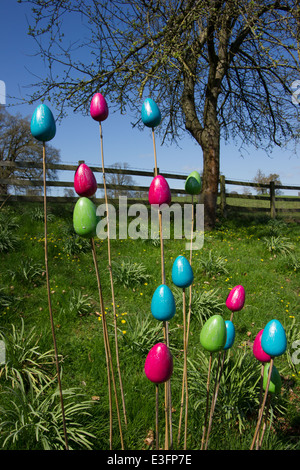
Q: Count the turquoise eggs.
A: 6